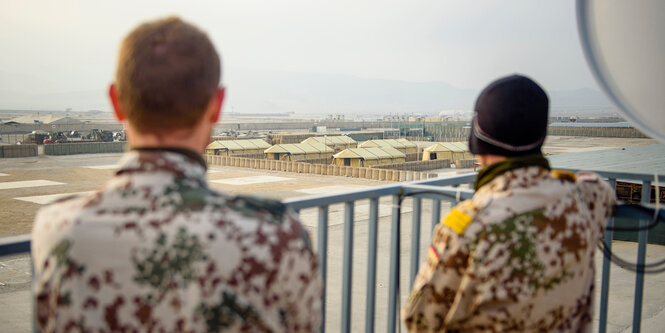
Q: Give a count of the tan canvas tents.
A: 6